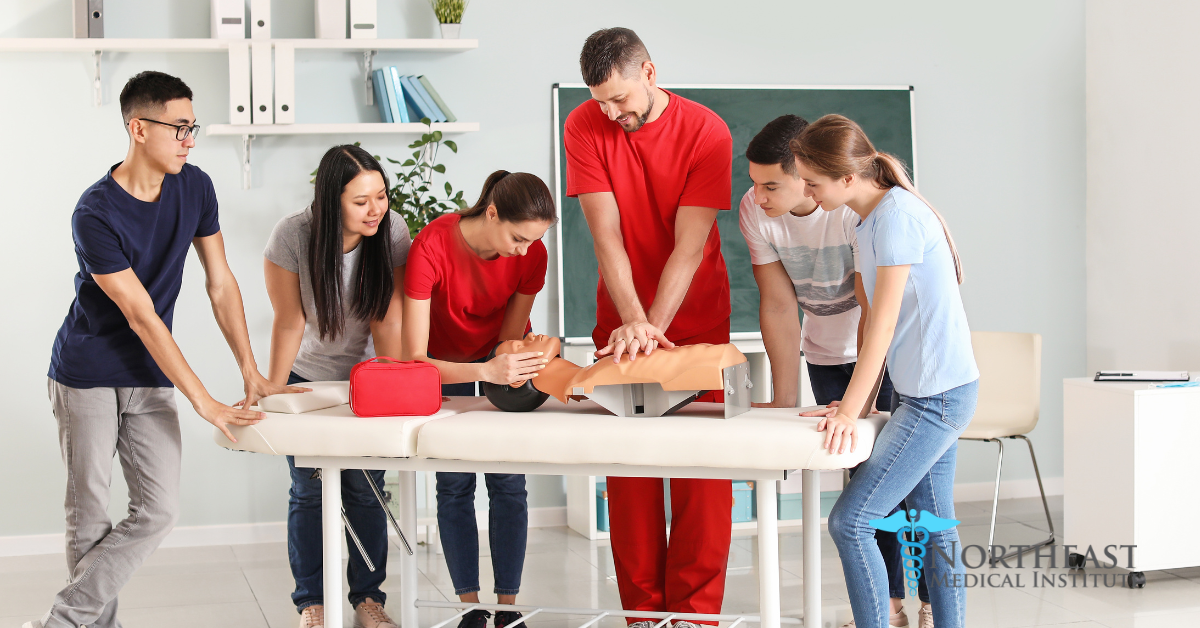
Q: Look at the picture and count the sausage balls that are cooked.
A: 0